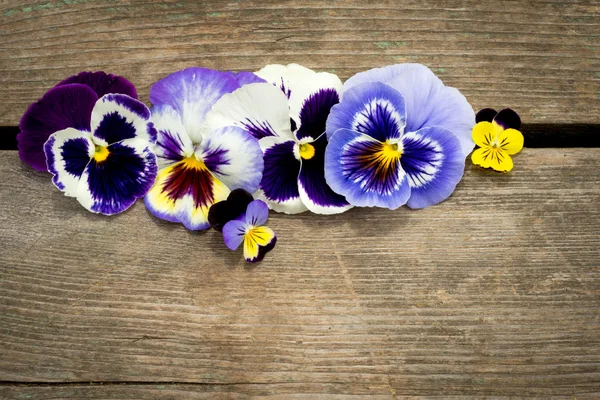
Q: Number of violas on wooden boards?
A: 6